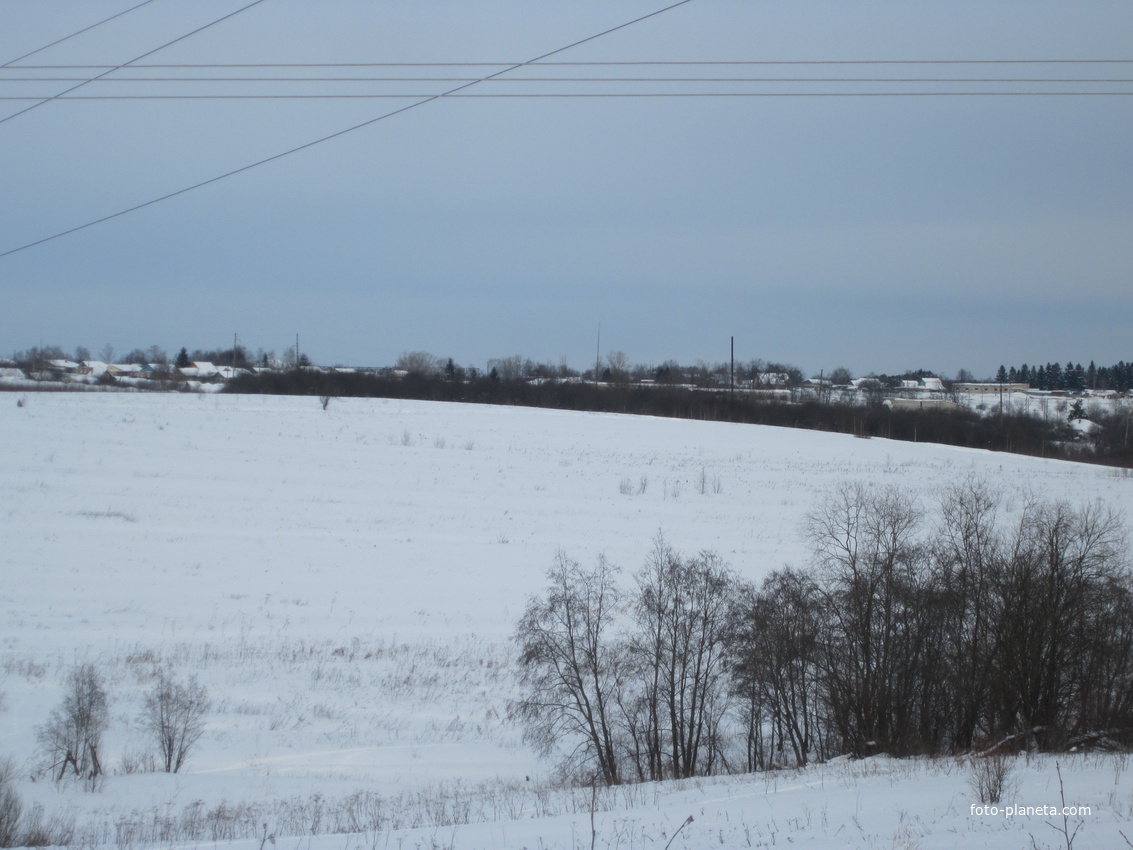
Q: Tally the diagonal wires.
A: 3